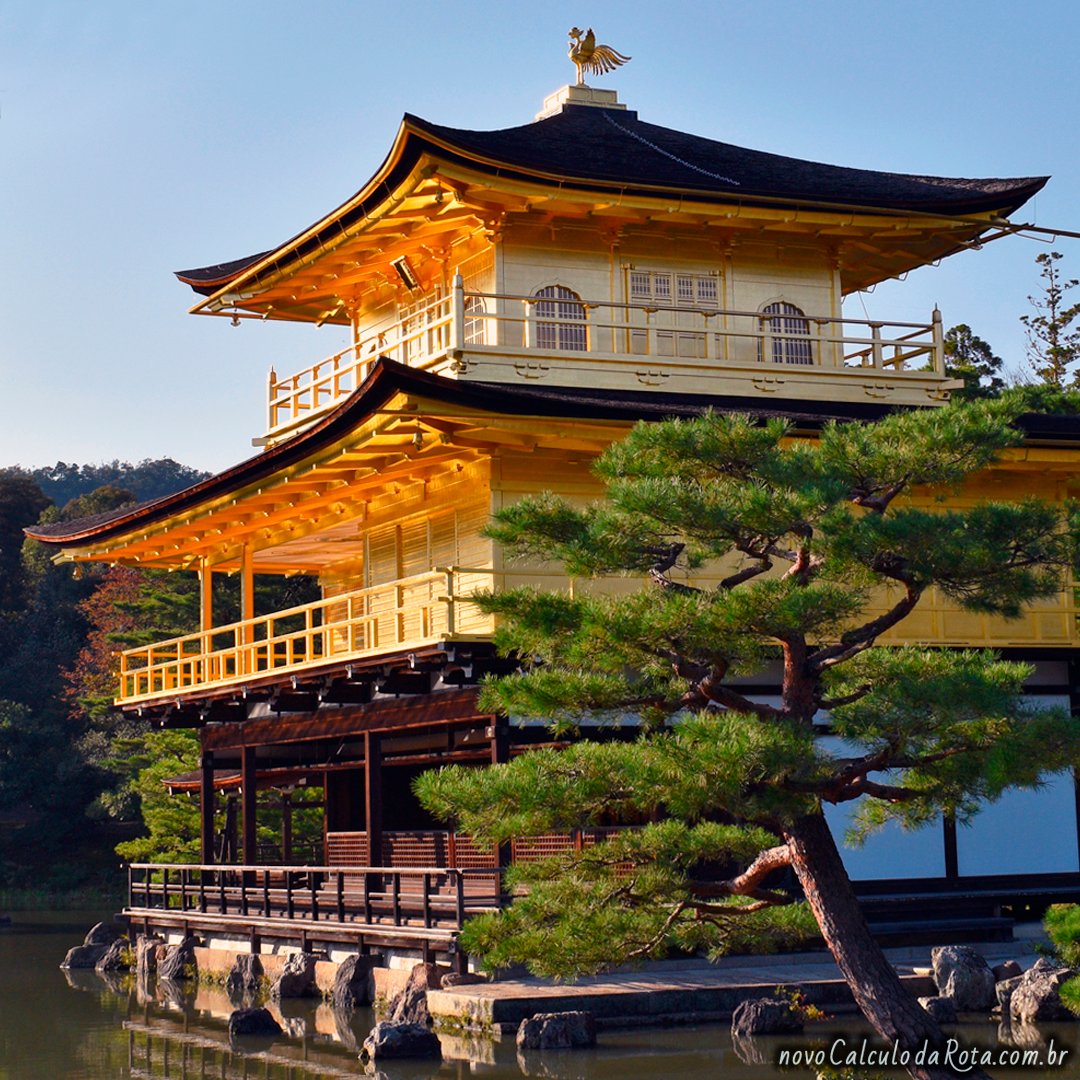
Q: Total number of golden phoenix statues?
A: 1